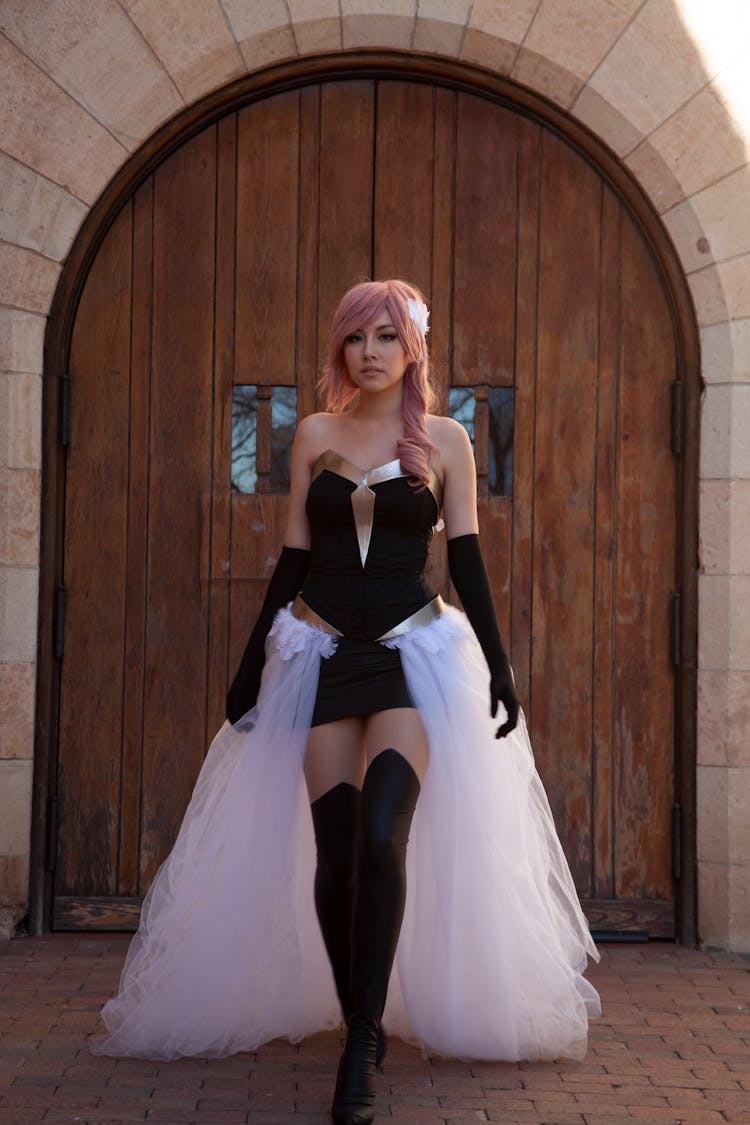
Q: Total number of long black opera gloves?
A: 2